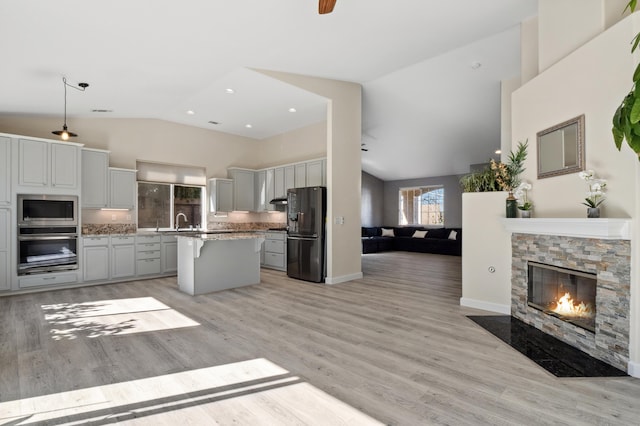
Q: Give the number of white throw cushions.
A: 3